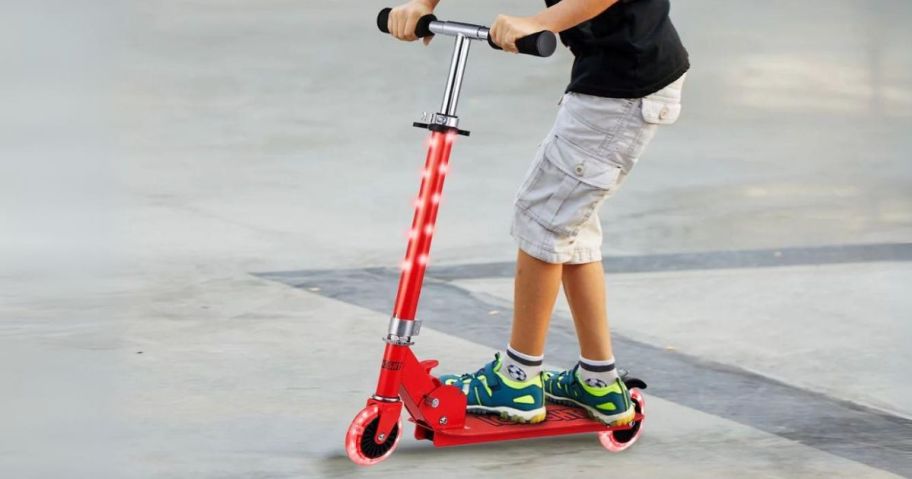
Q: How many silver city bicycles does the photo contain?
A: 0